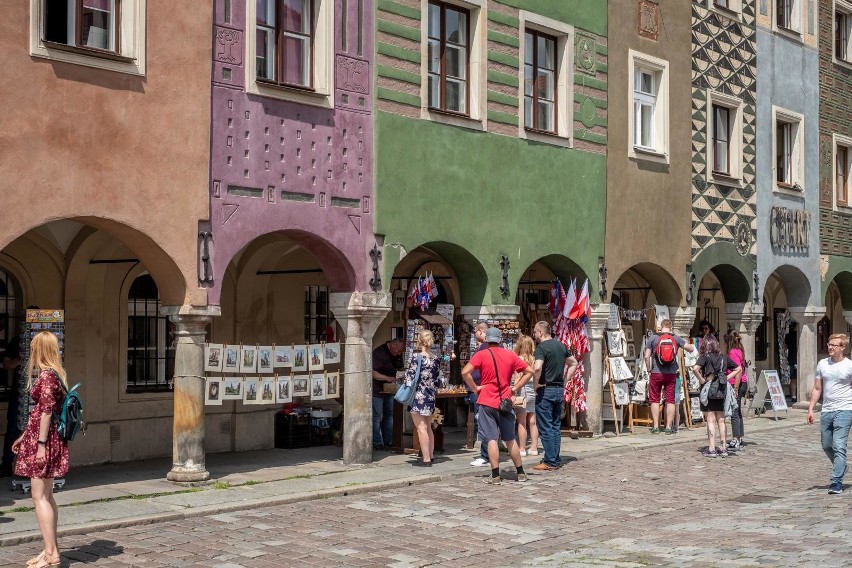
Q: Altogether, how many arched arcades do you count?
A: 8